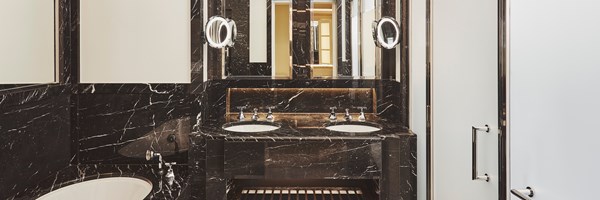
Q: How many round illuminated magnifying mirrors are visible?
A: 2